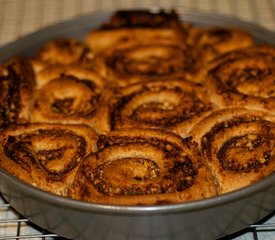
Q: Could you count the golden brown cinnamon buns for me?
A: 11